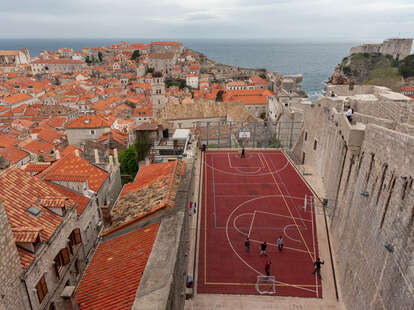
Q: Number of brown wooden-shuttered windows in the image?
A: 3